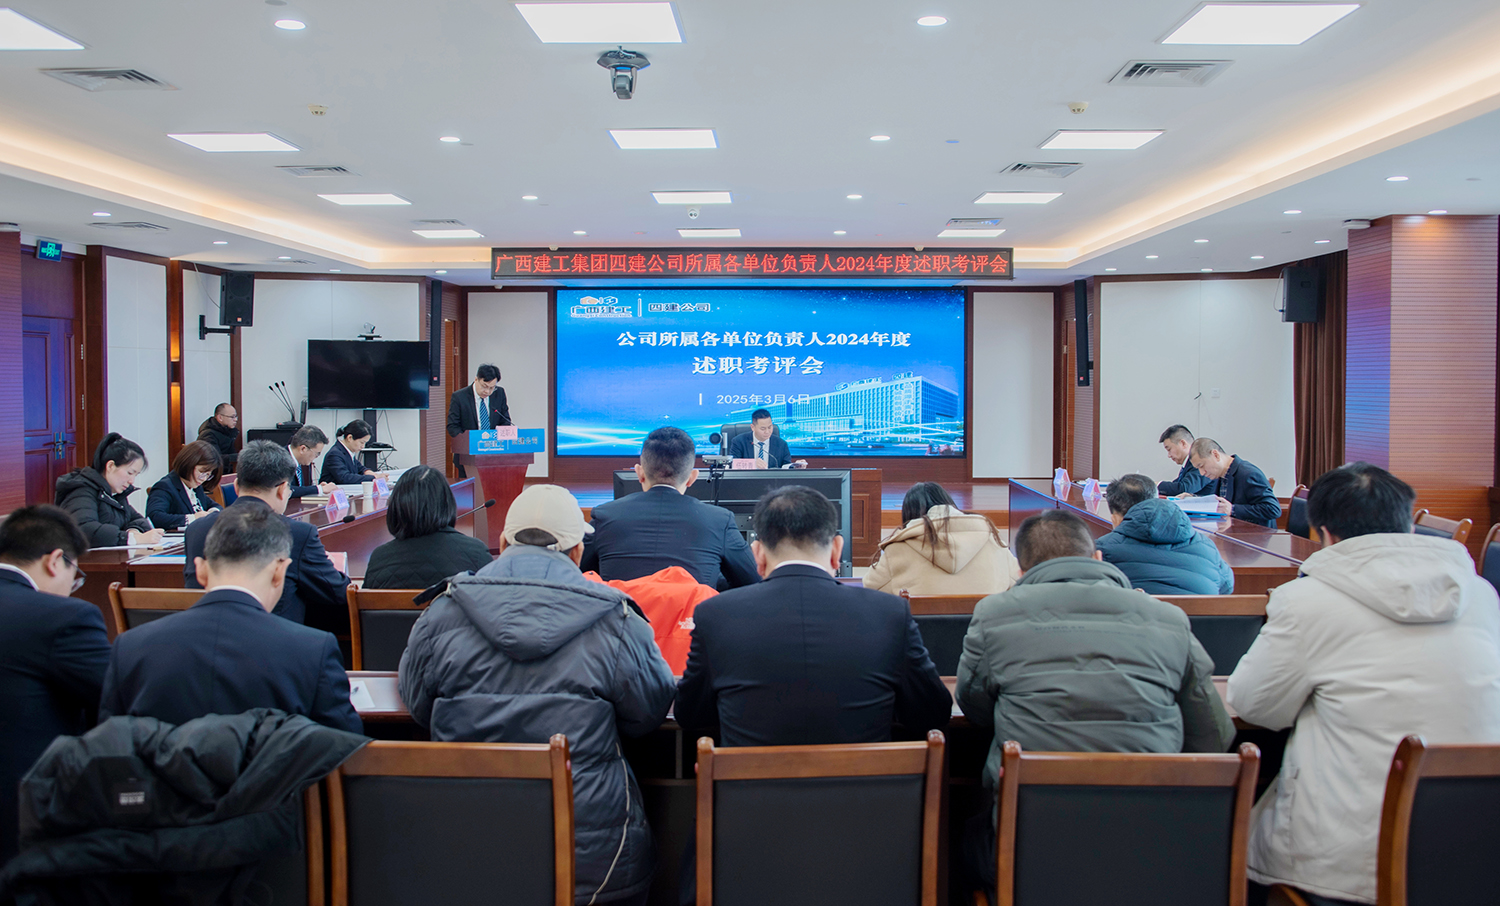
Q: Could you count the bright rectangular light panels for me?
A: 12